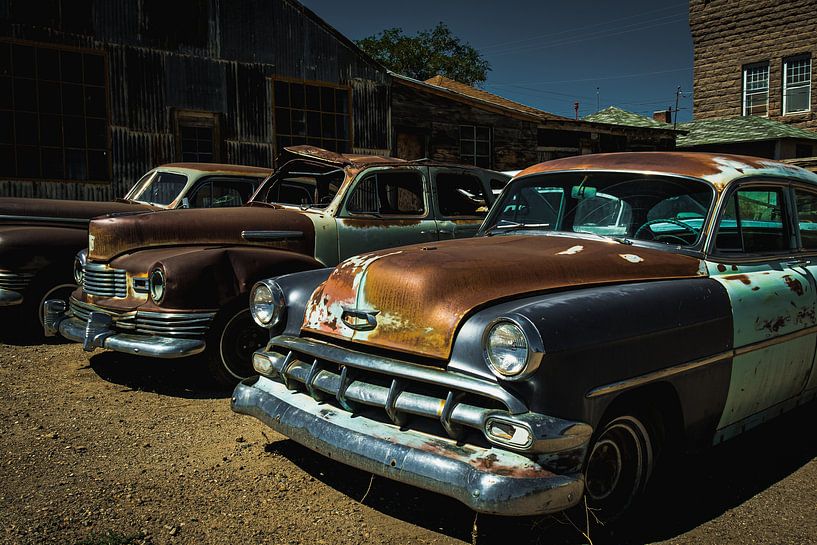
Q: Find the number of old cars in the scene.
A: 3